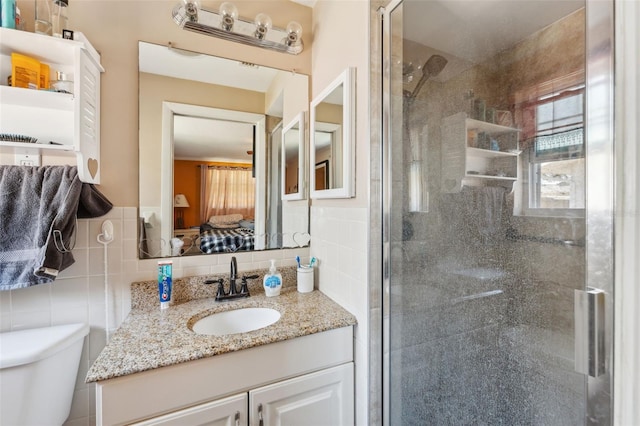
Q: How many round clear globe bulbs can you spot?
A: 4